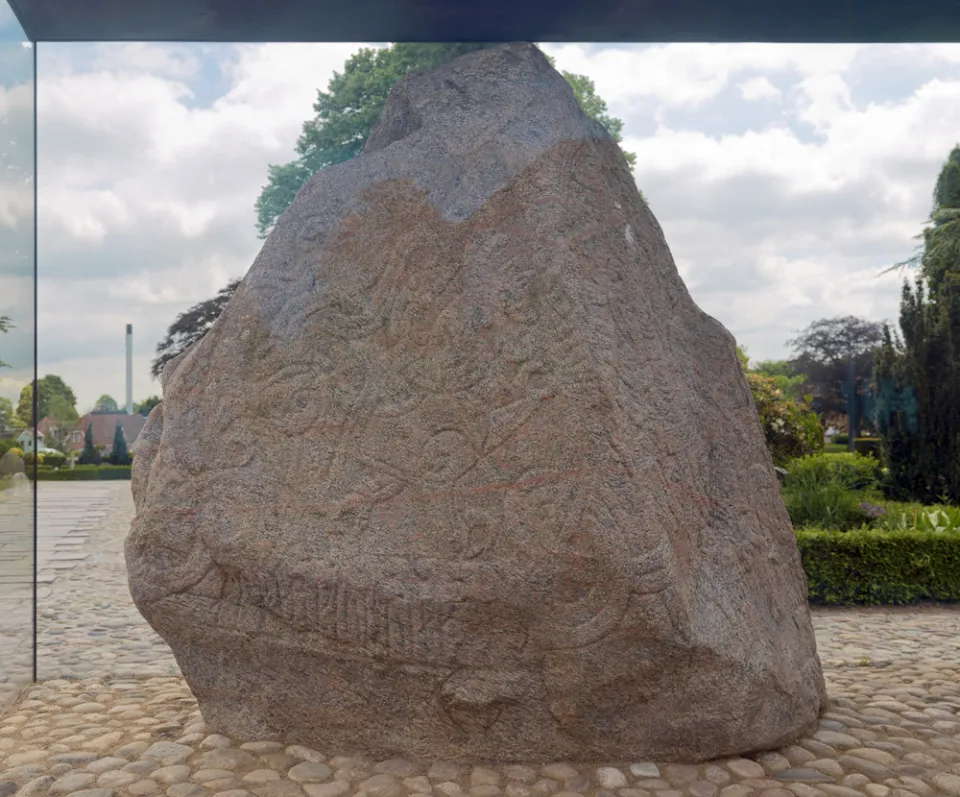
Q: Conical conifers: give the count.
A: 2